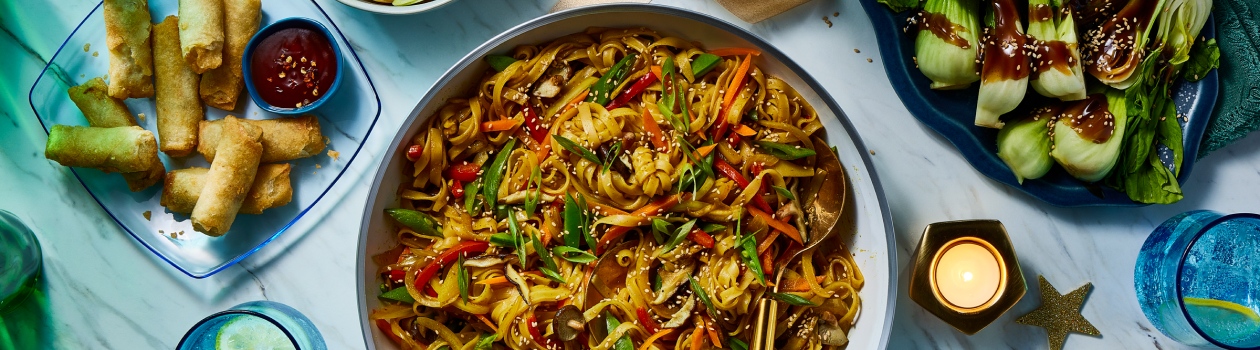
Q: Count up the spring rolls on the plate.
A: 9